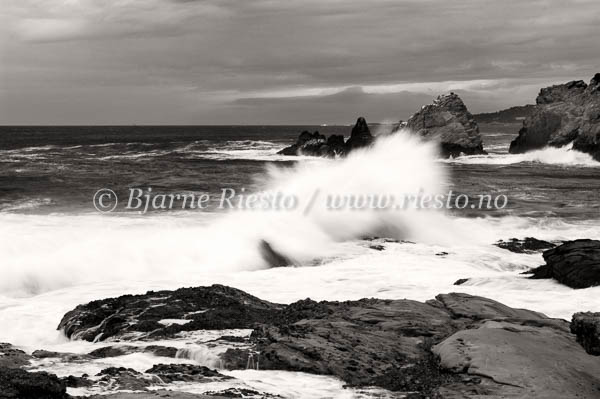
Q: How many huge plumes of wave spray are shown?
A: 1